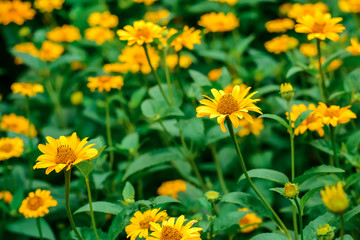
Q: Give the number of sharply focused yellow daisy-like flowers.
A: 4